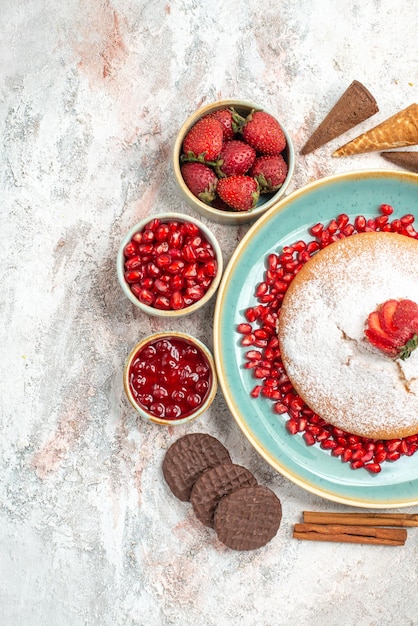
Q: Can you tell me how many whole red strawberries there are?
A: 7